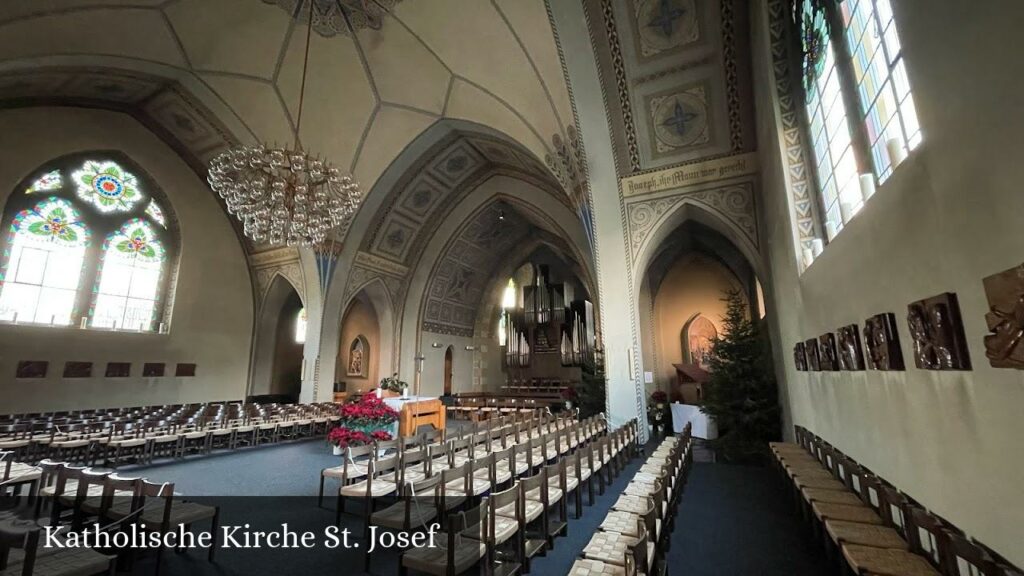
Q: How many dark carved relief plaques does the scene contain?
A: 12